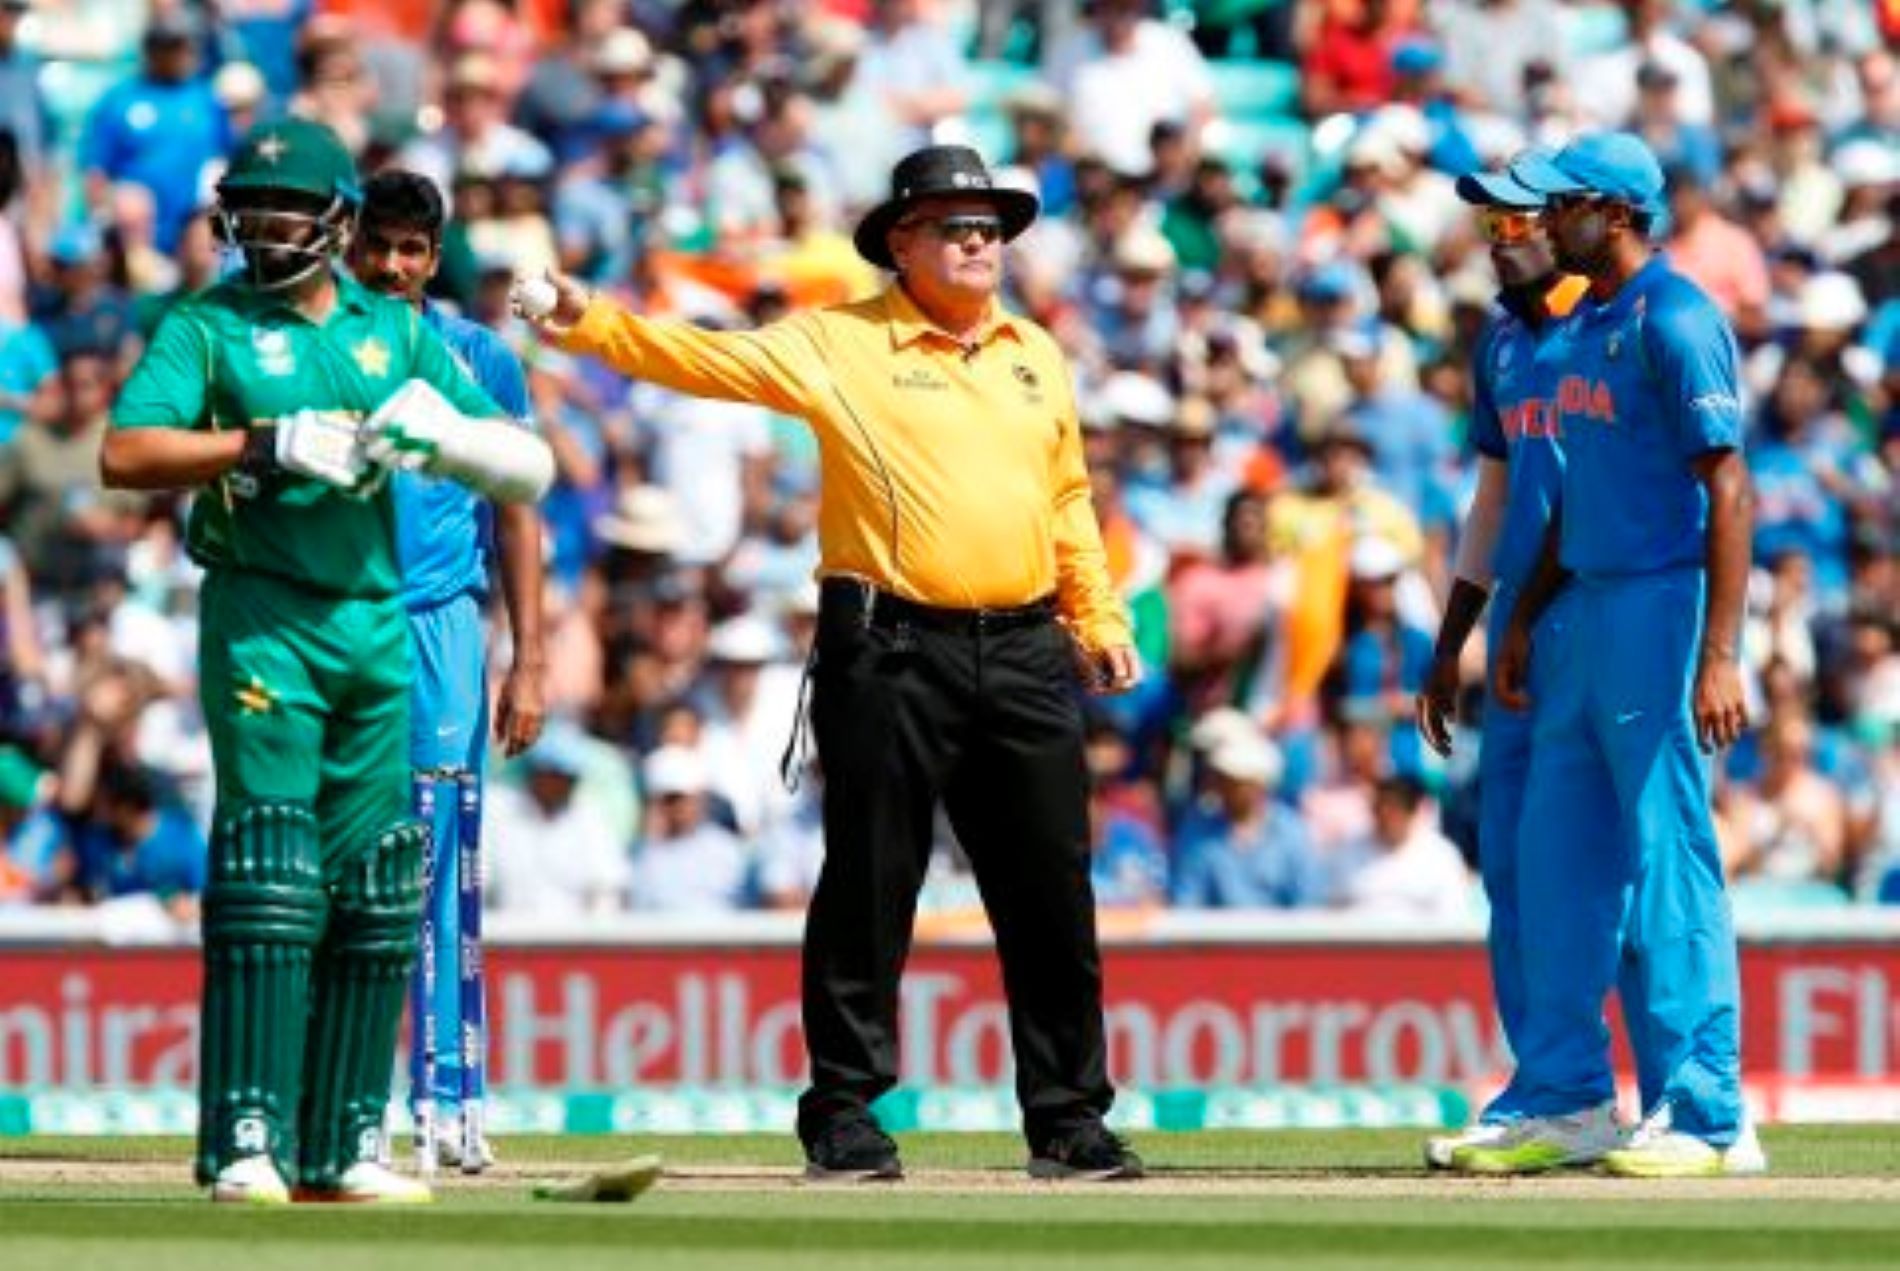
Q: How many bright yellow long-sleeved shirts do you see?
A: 1